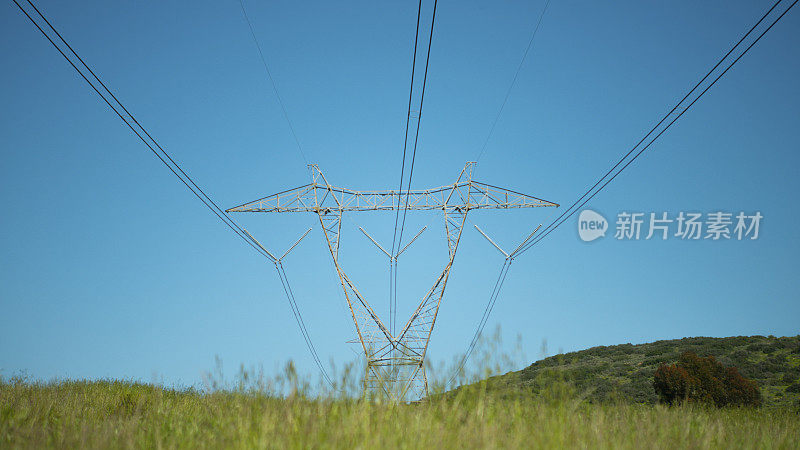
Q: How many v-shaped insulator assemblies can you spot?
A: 3